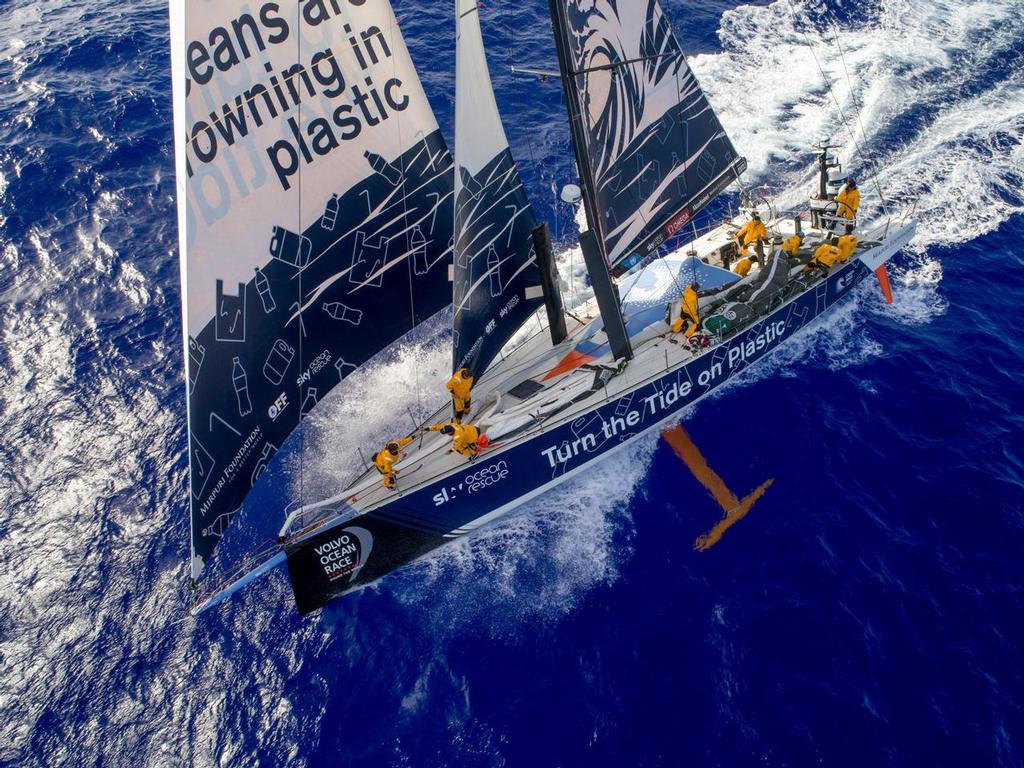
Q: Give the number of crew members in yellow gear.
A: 10